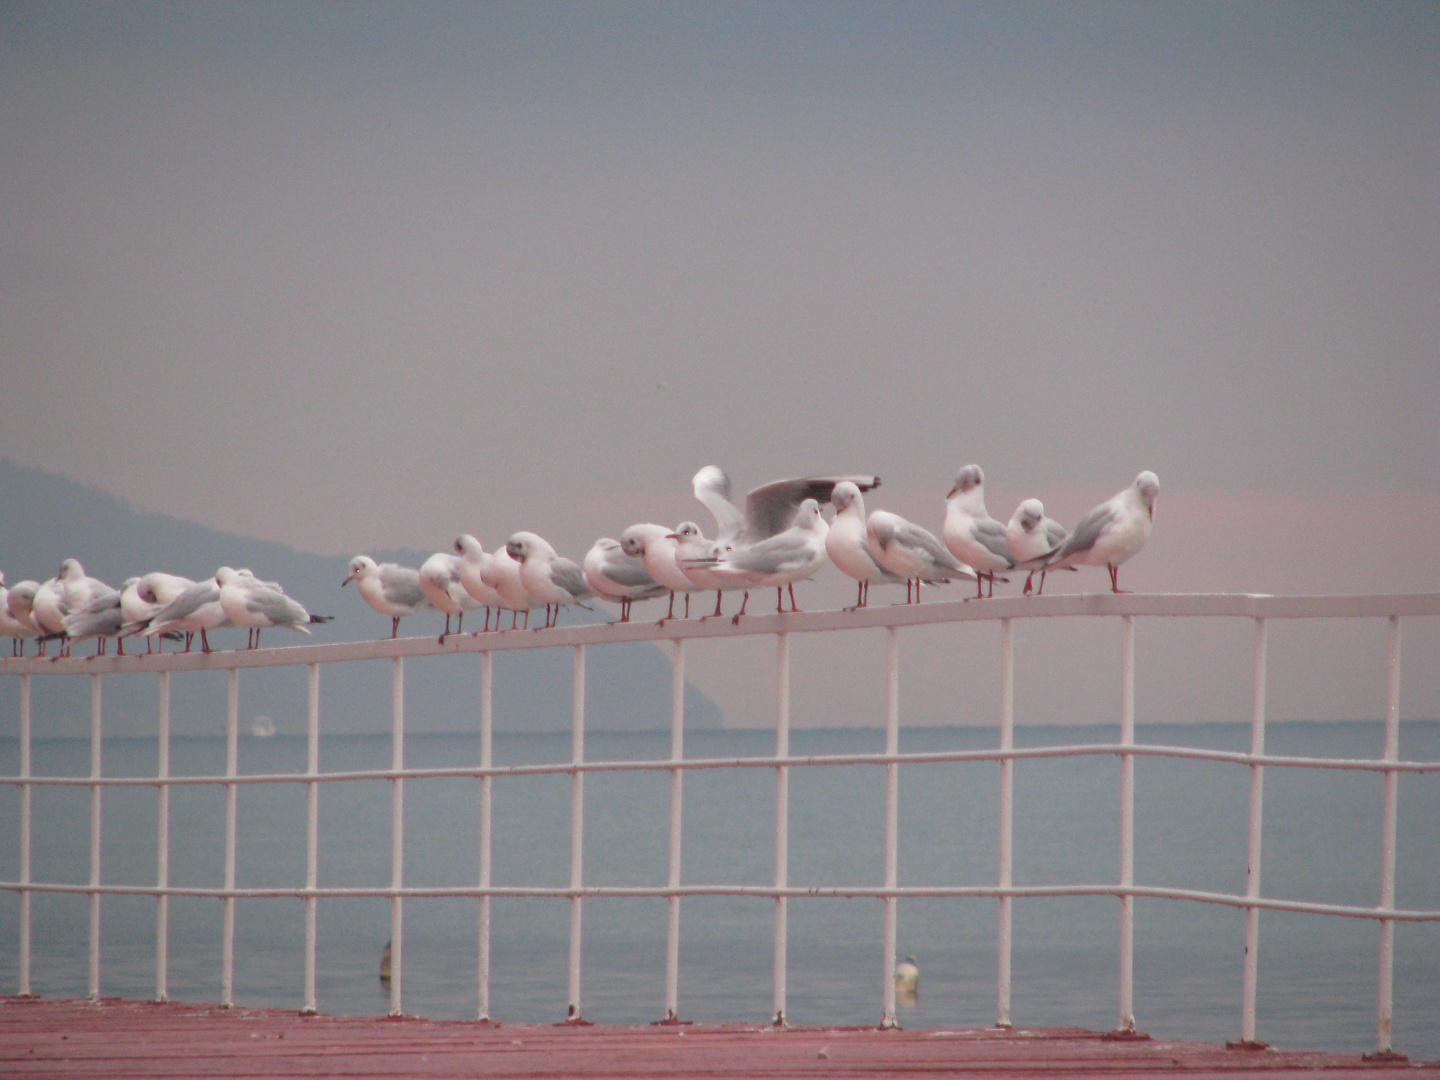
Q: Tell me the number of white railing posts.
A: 15